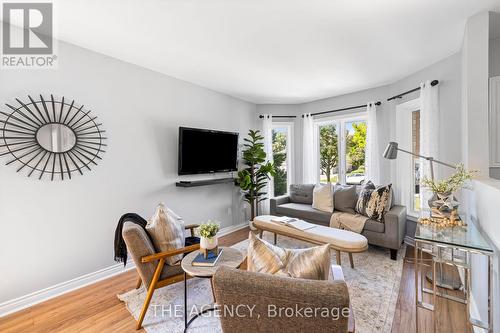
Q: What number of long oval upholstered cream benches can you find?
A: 1